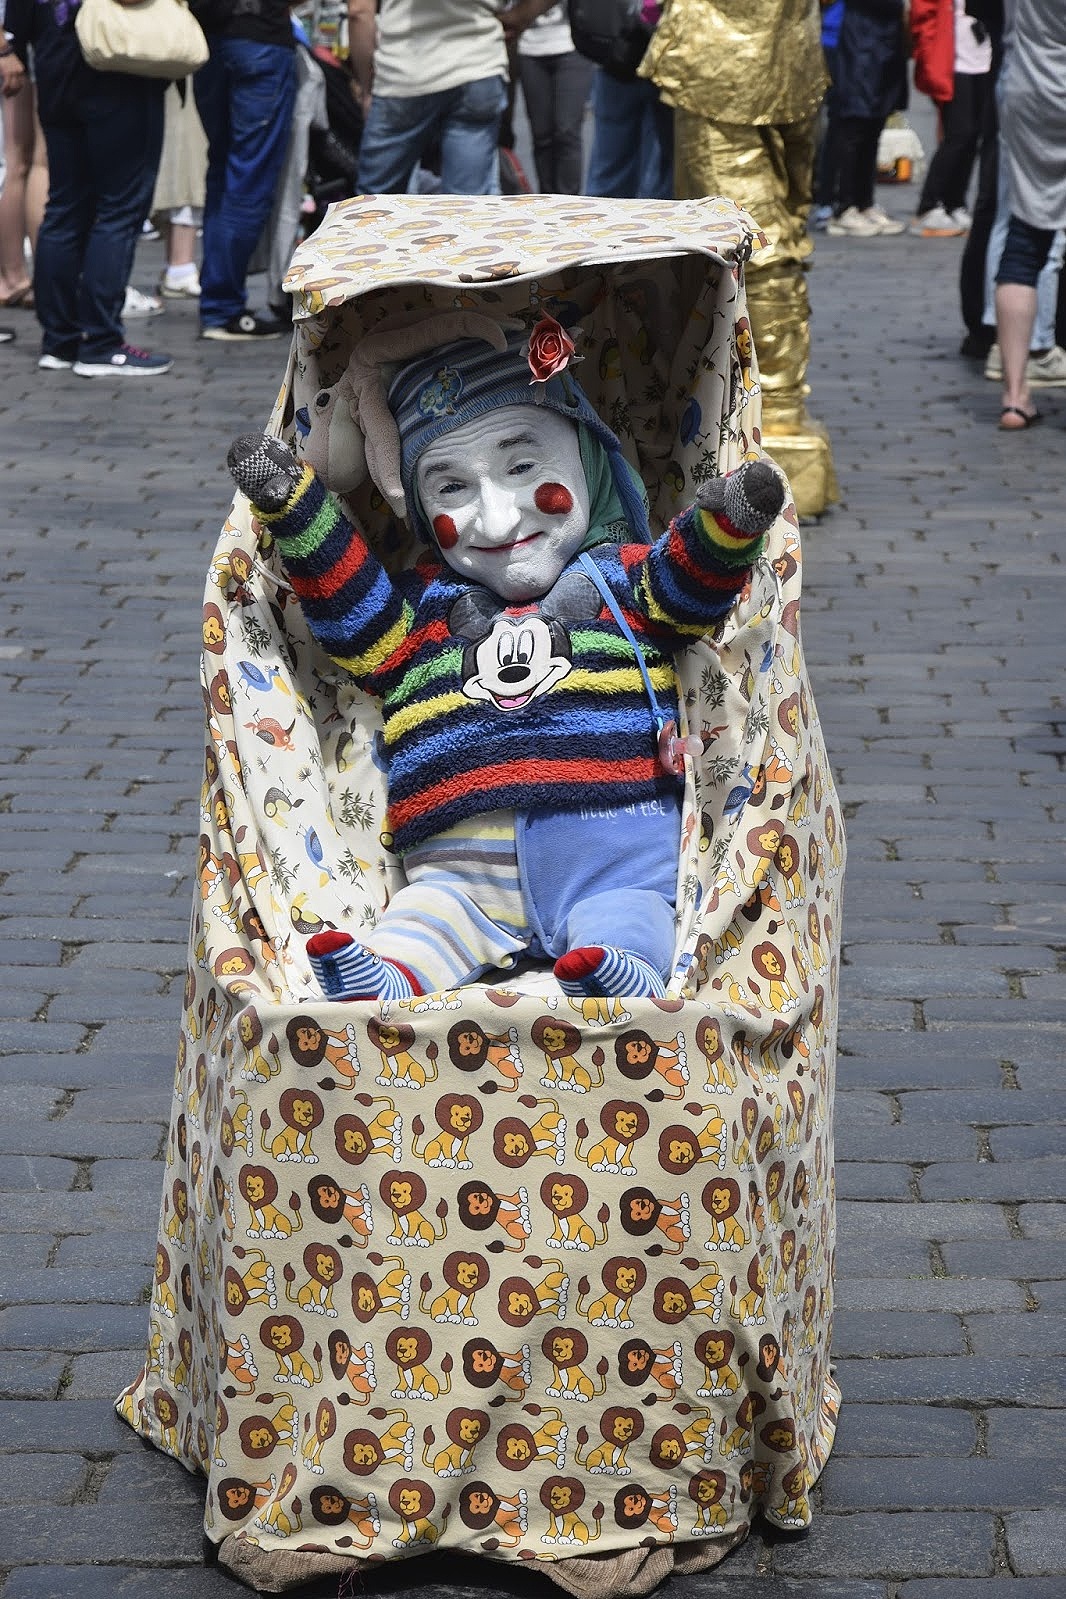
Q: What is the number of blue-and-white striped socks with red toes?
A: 2